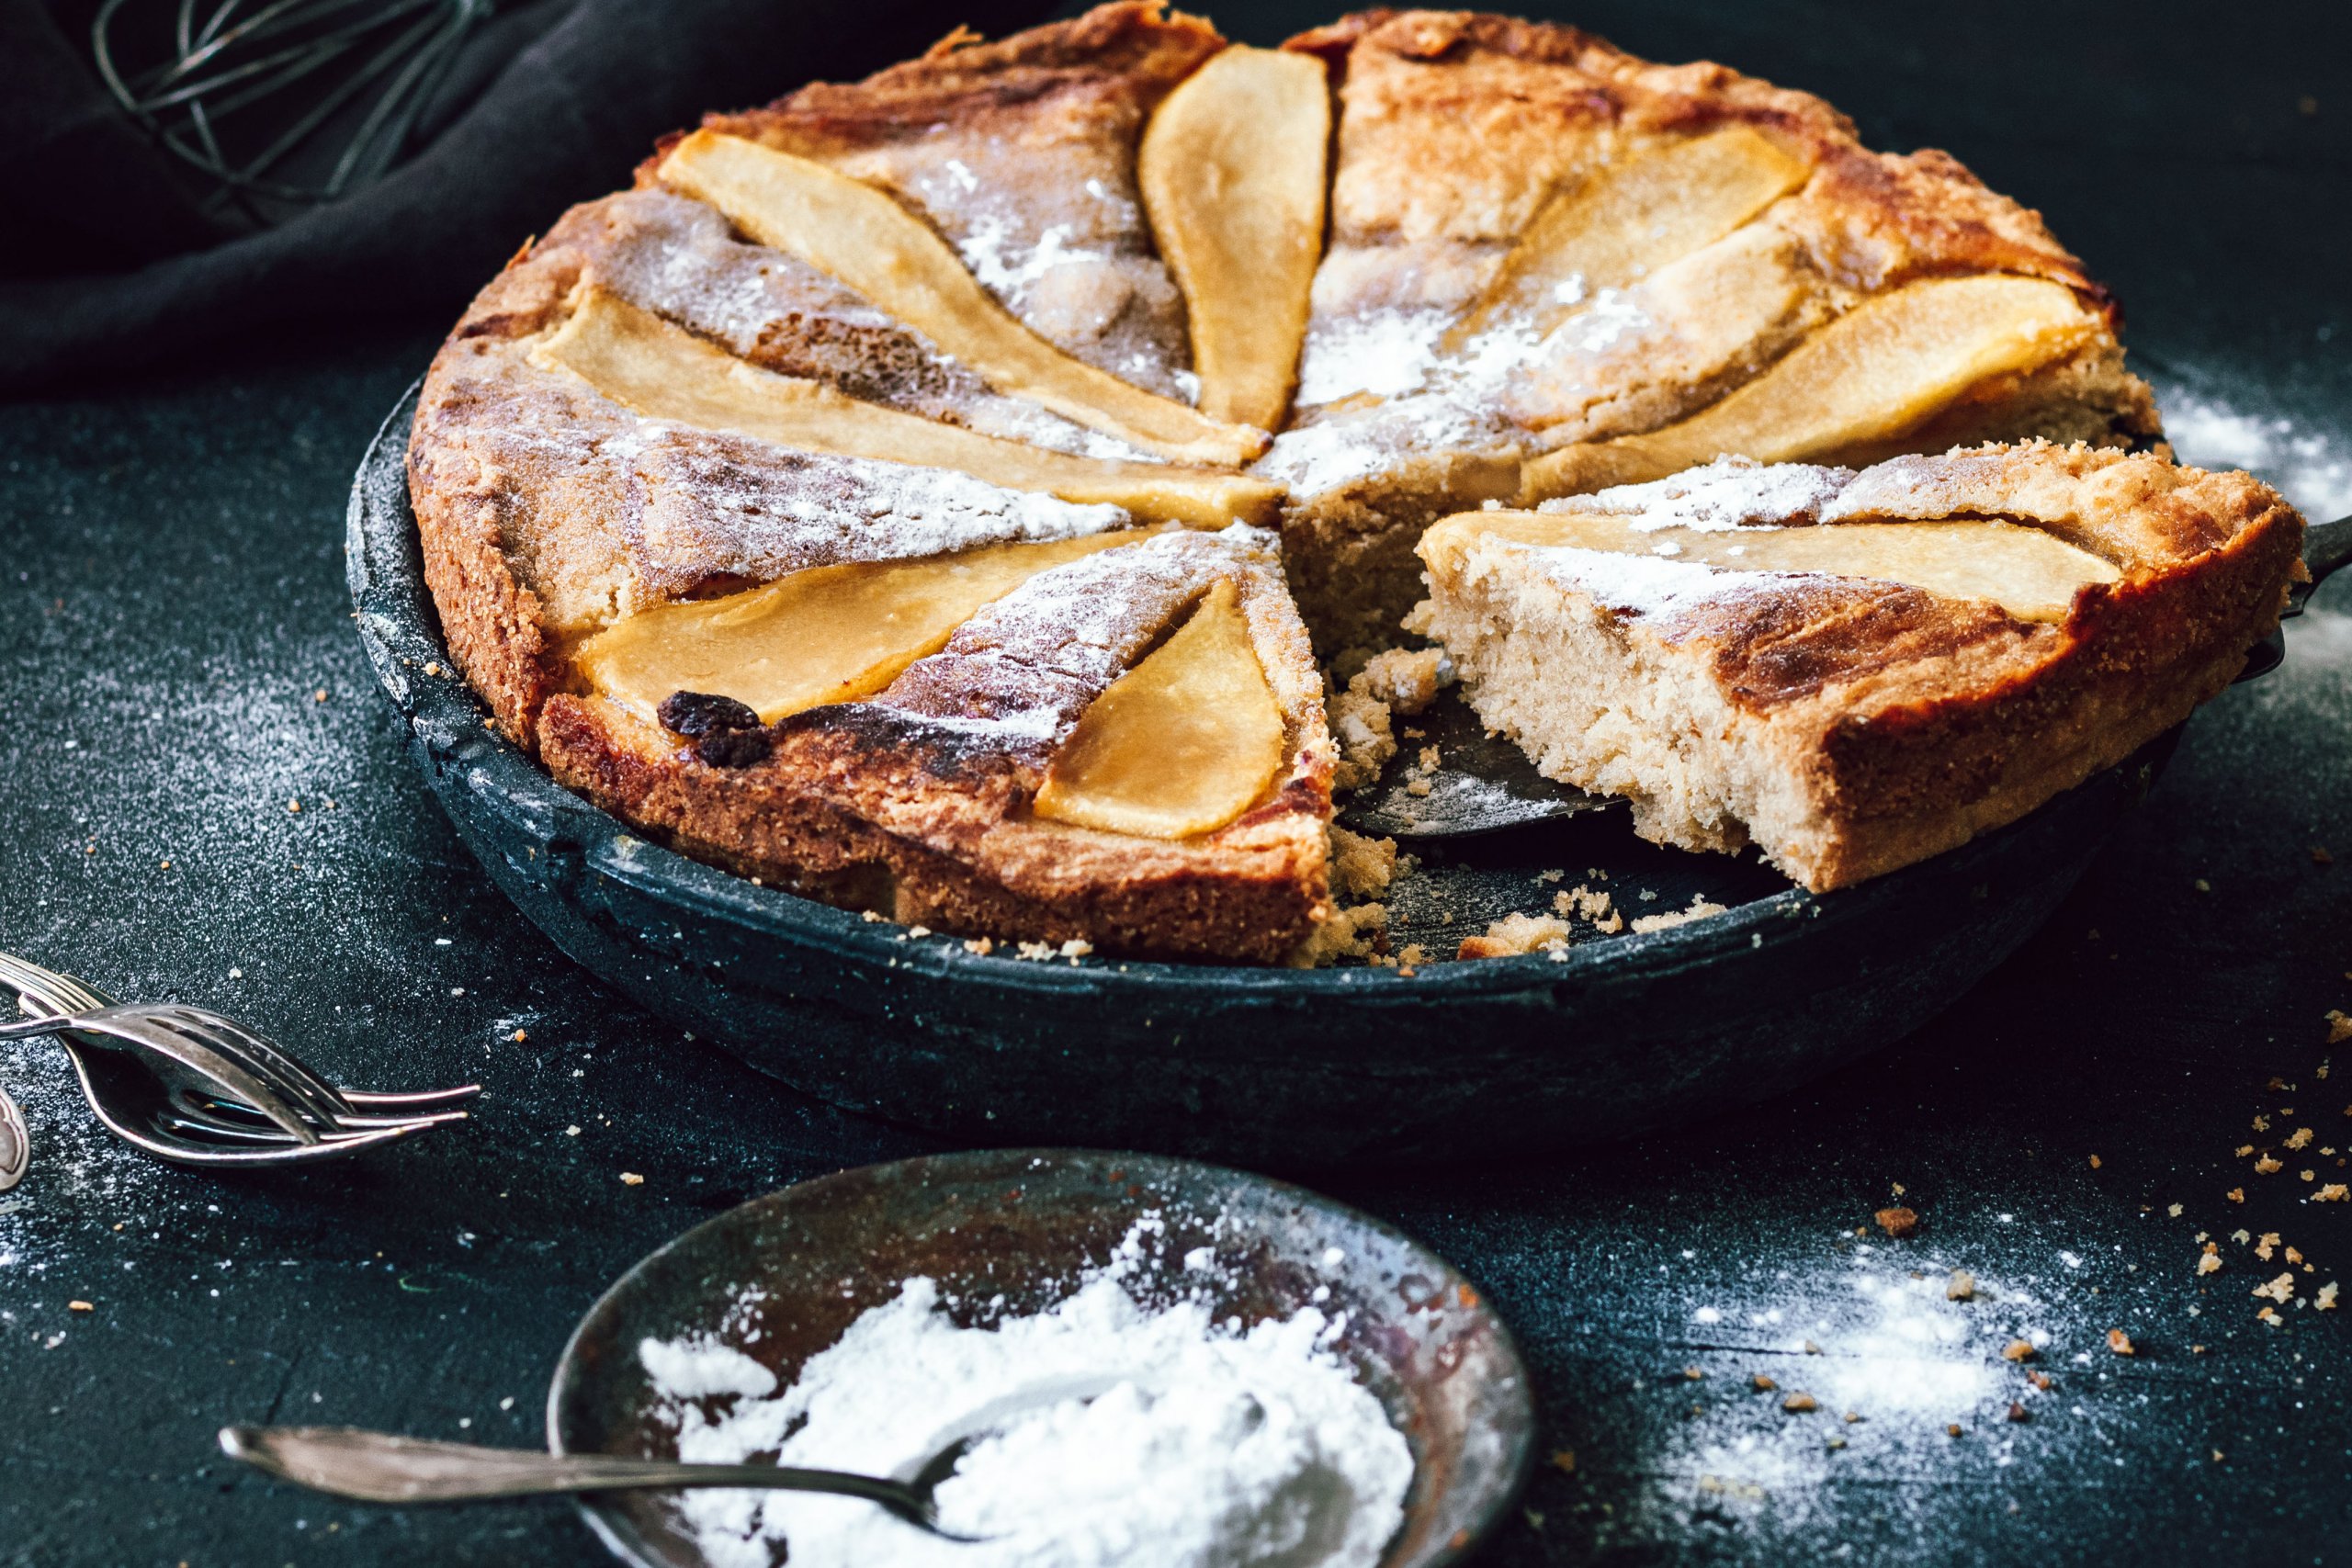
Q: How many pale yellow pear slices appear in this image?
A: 8